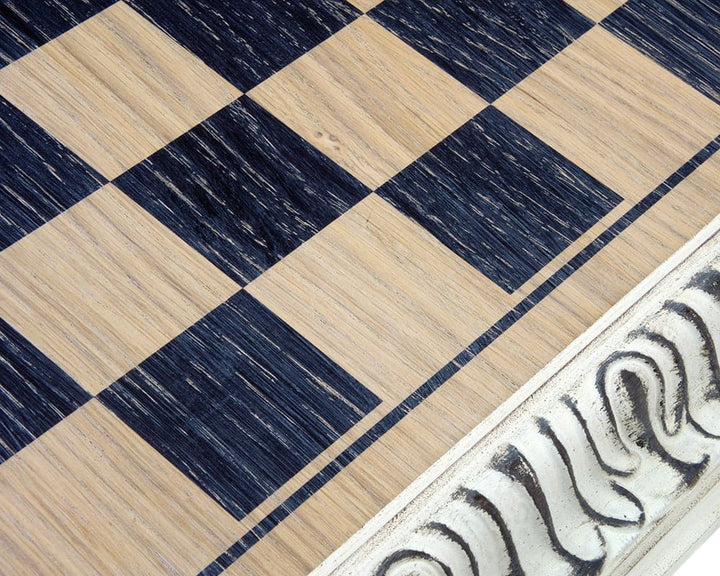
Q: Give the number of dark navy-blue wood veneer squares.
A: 9